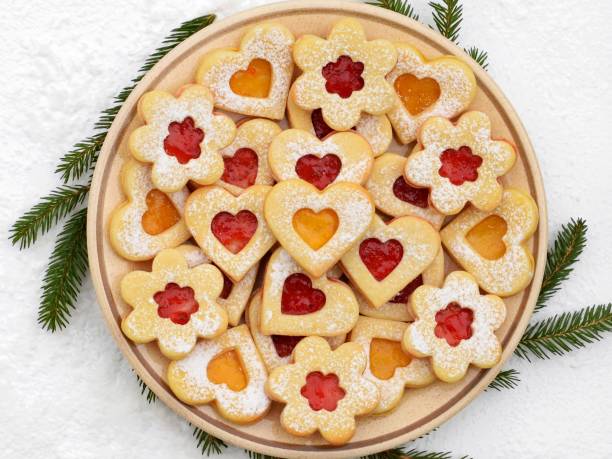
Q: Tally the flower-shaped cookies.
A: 6